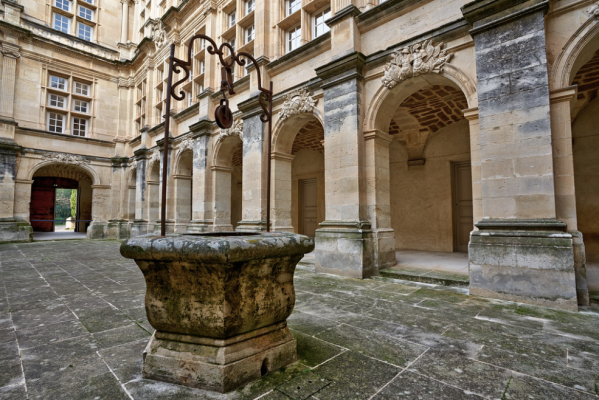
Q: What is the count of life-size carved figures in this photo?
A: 0